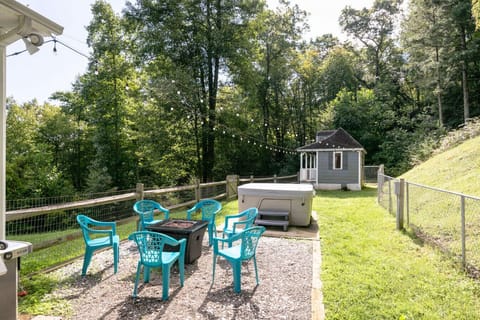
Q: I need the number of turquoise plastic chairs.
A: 6